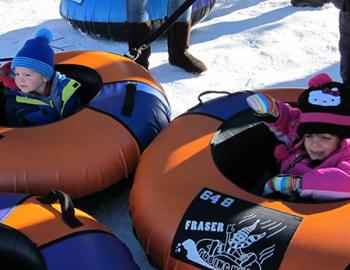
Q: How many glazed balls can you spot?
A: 0